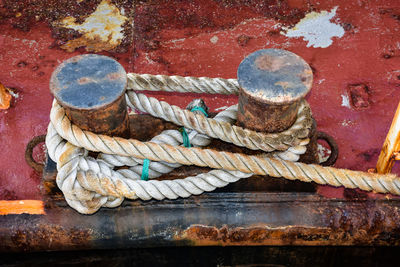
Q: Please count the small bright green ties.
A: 3